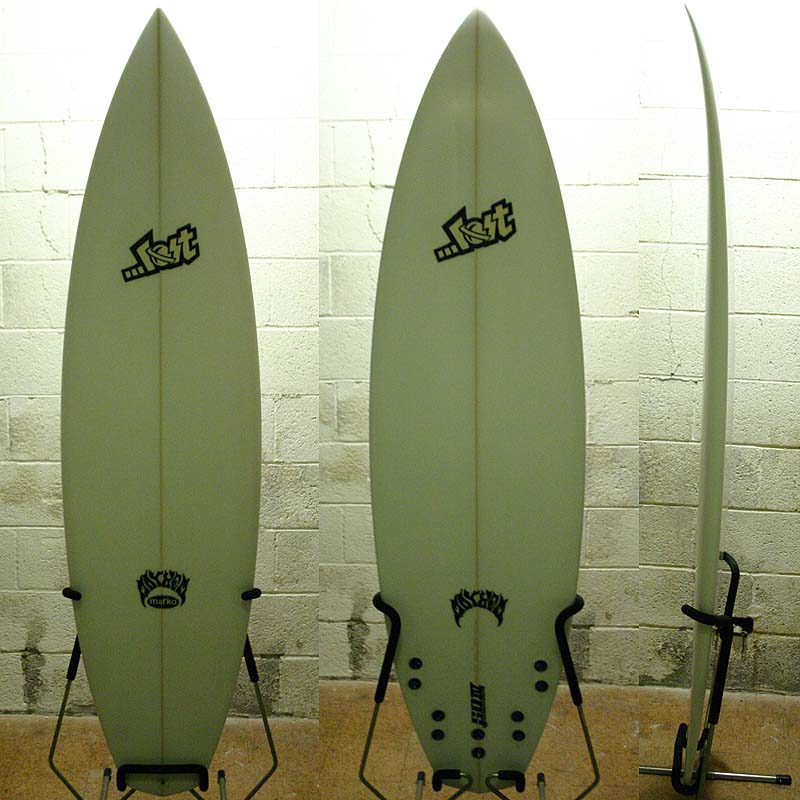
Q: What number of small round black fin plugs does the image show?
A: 10